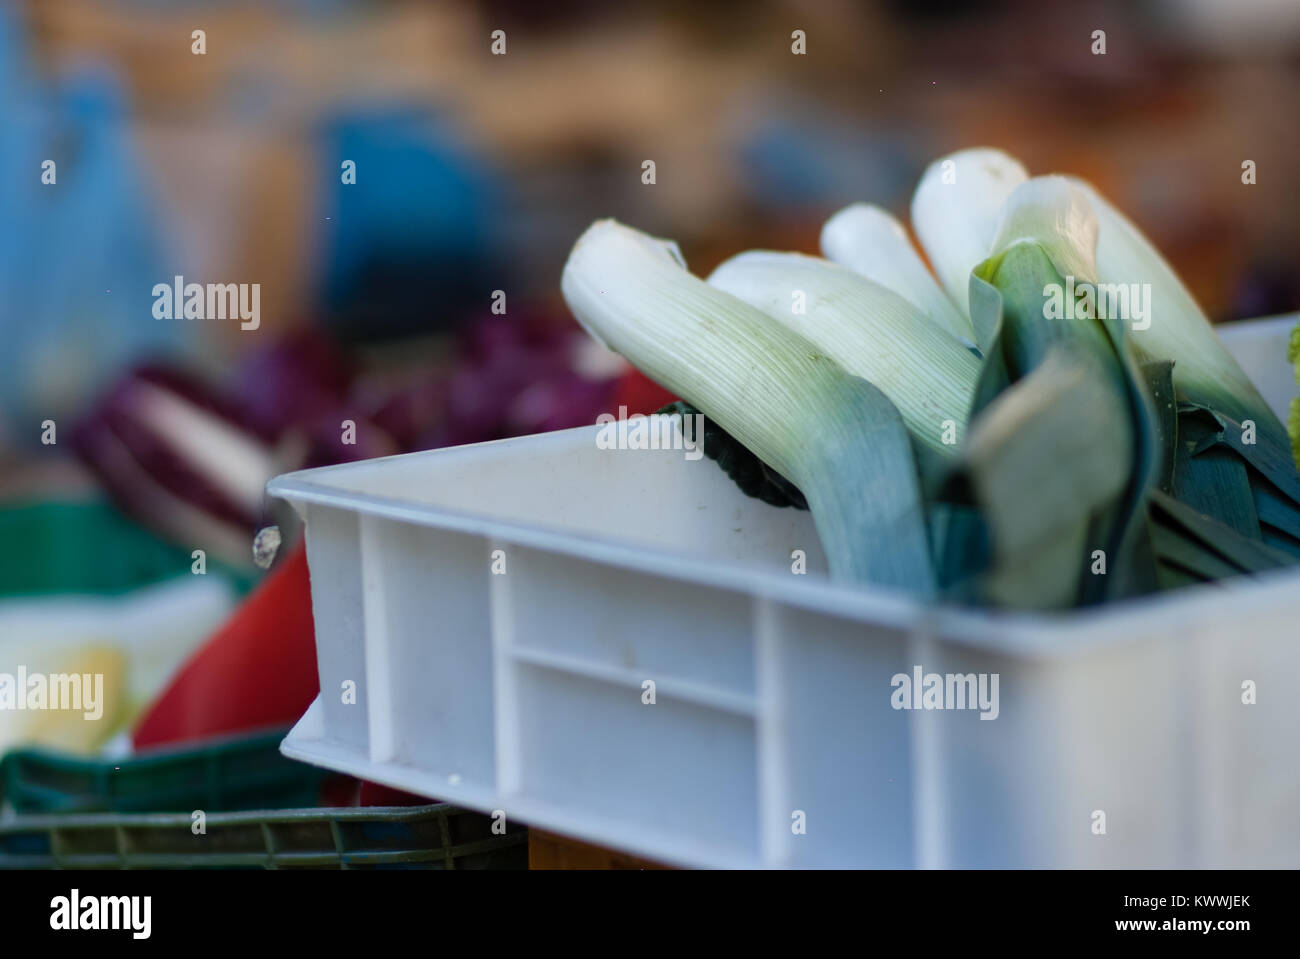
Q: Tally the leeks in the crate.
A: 6